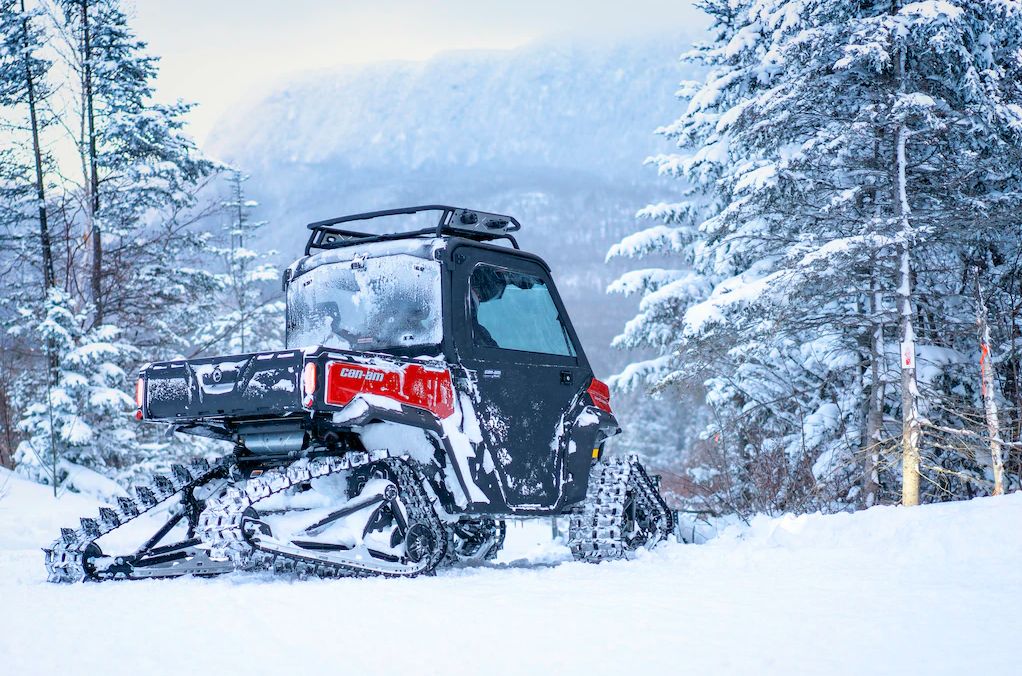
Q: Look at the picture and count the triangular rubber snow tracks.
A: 4